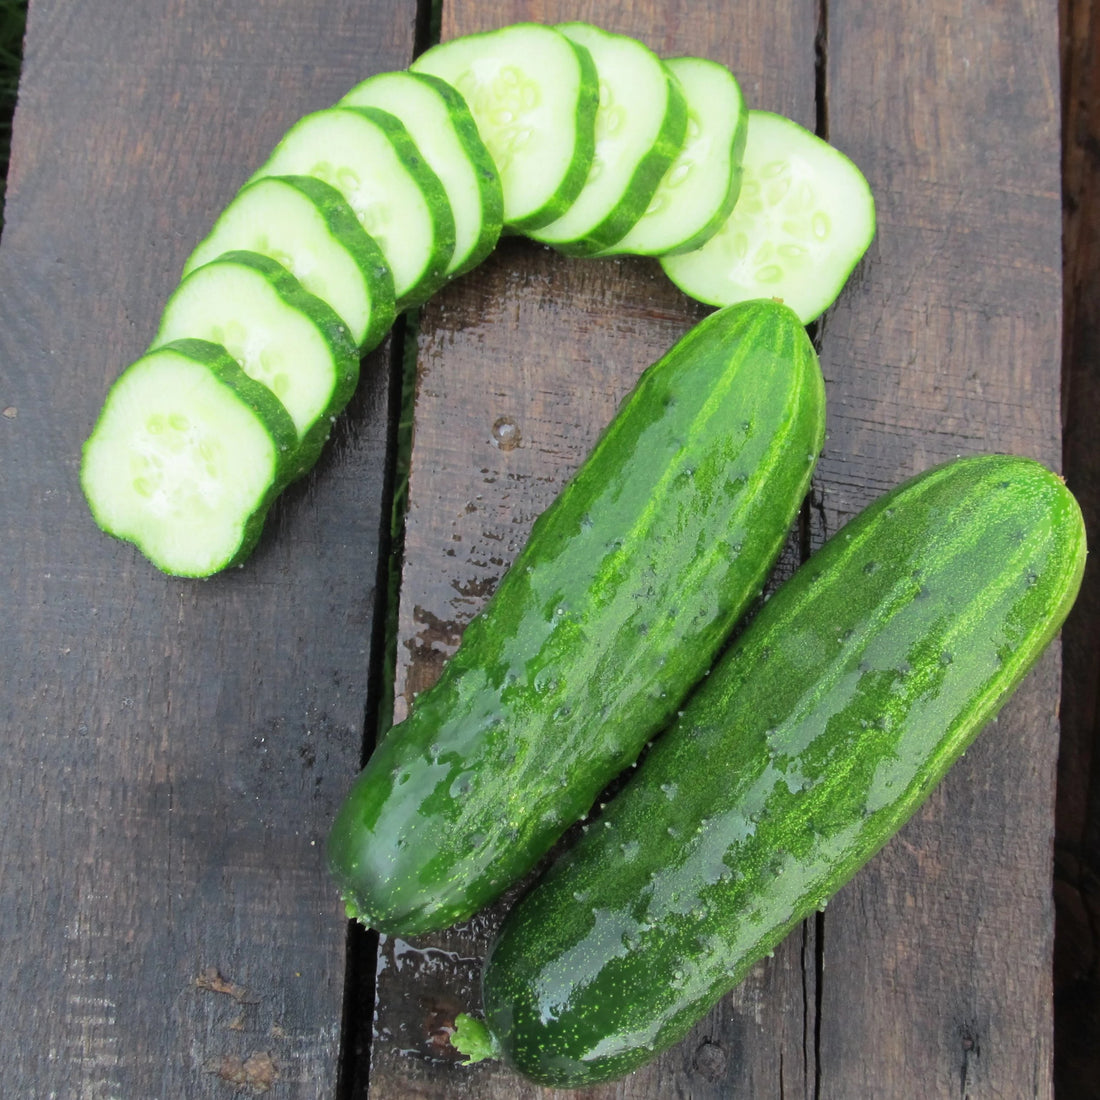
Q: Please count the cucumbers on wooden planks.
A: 2